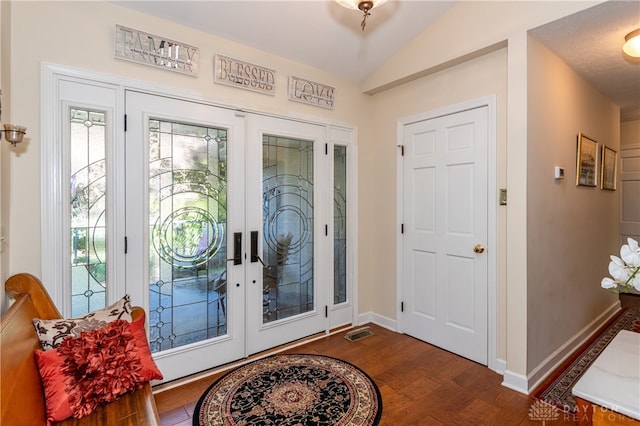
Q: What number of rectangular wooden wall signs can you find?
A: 3